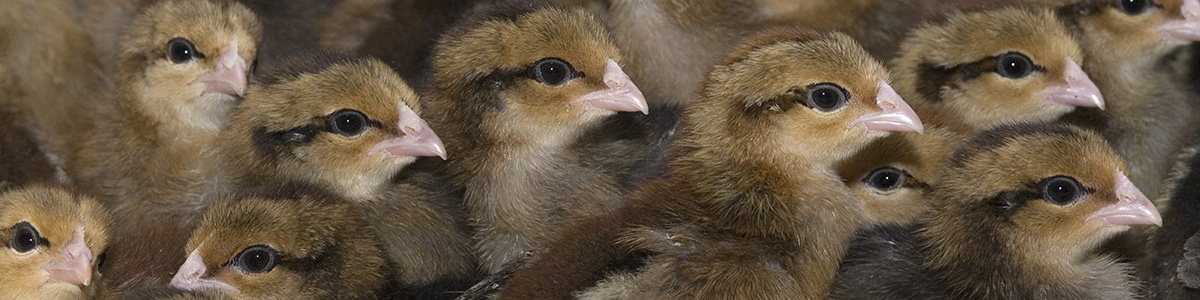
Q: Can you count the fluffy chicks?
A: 10